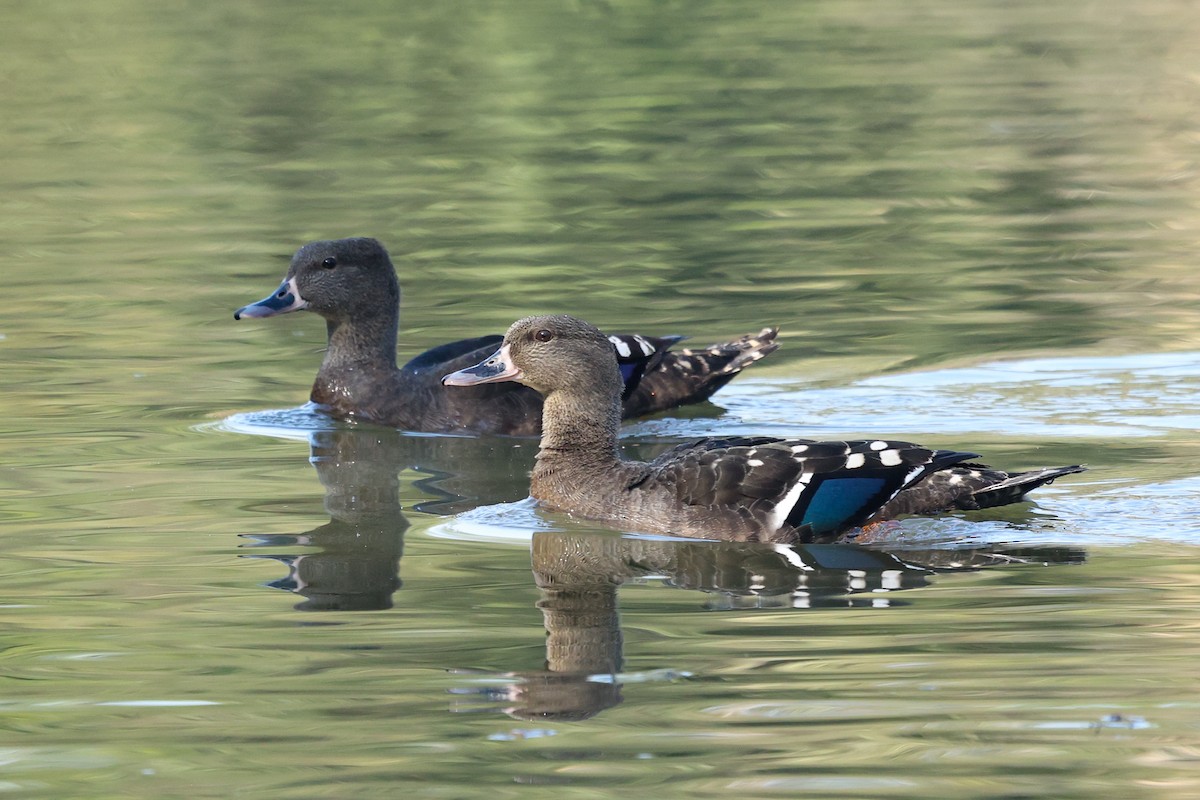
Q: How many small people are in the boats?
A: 0